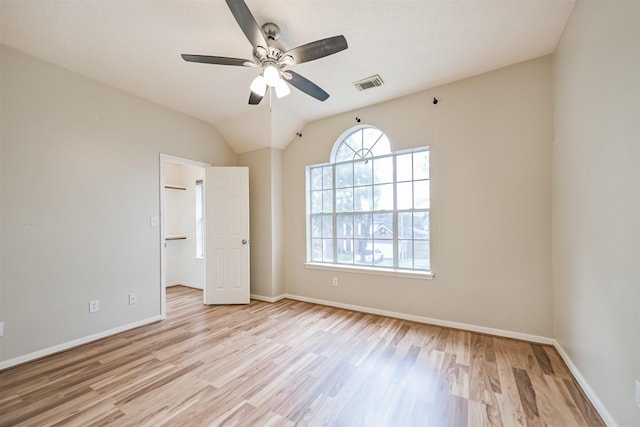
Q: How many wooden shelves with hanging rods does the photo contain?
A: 2